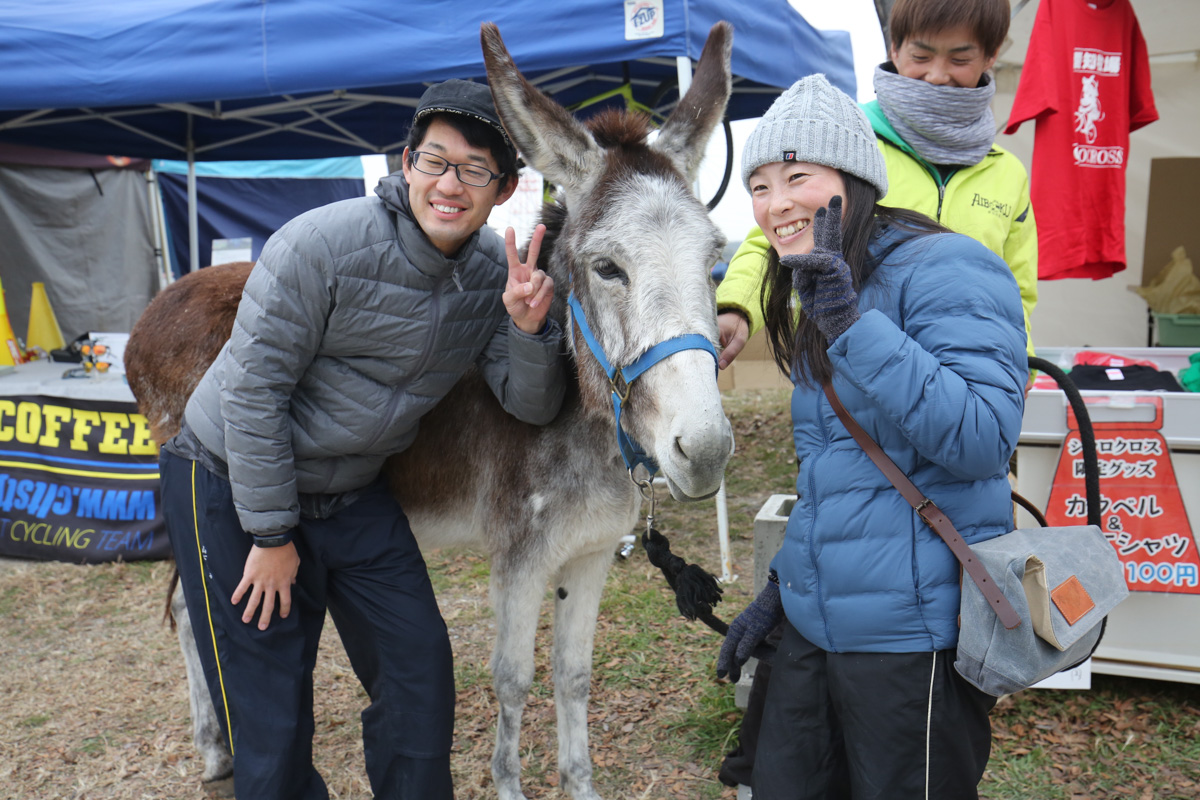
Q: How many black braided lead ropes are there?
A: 1